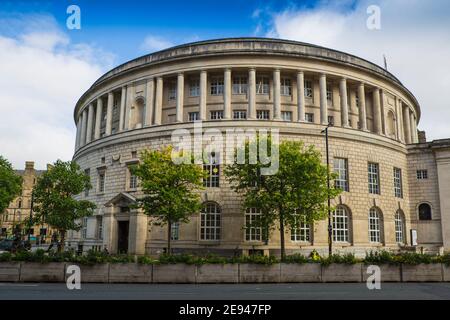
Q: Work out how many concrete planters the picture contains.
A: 12